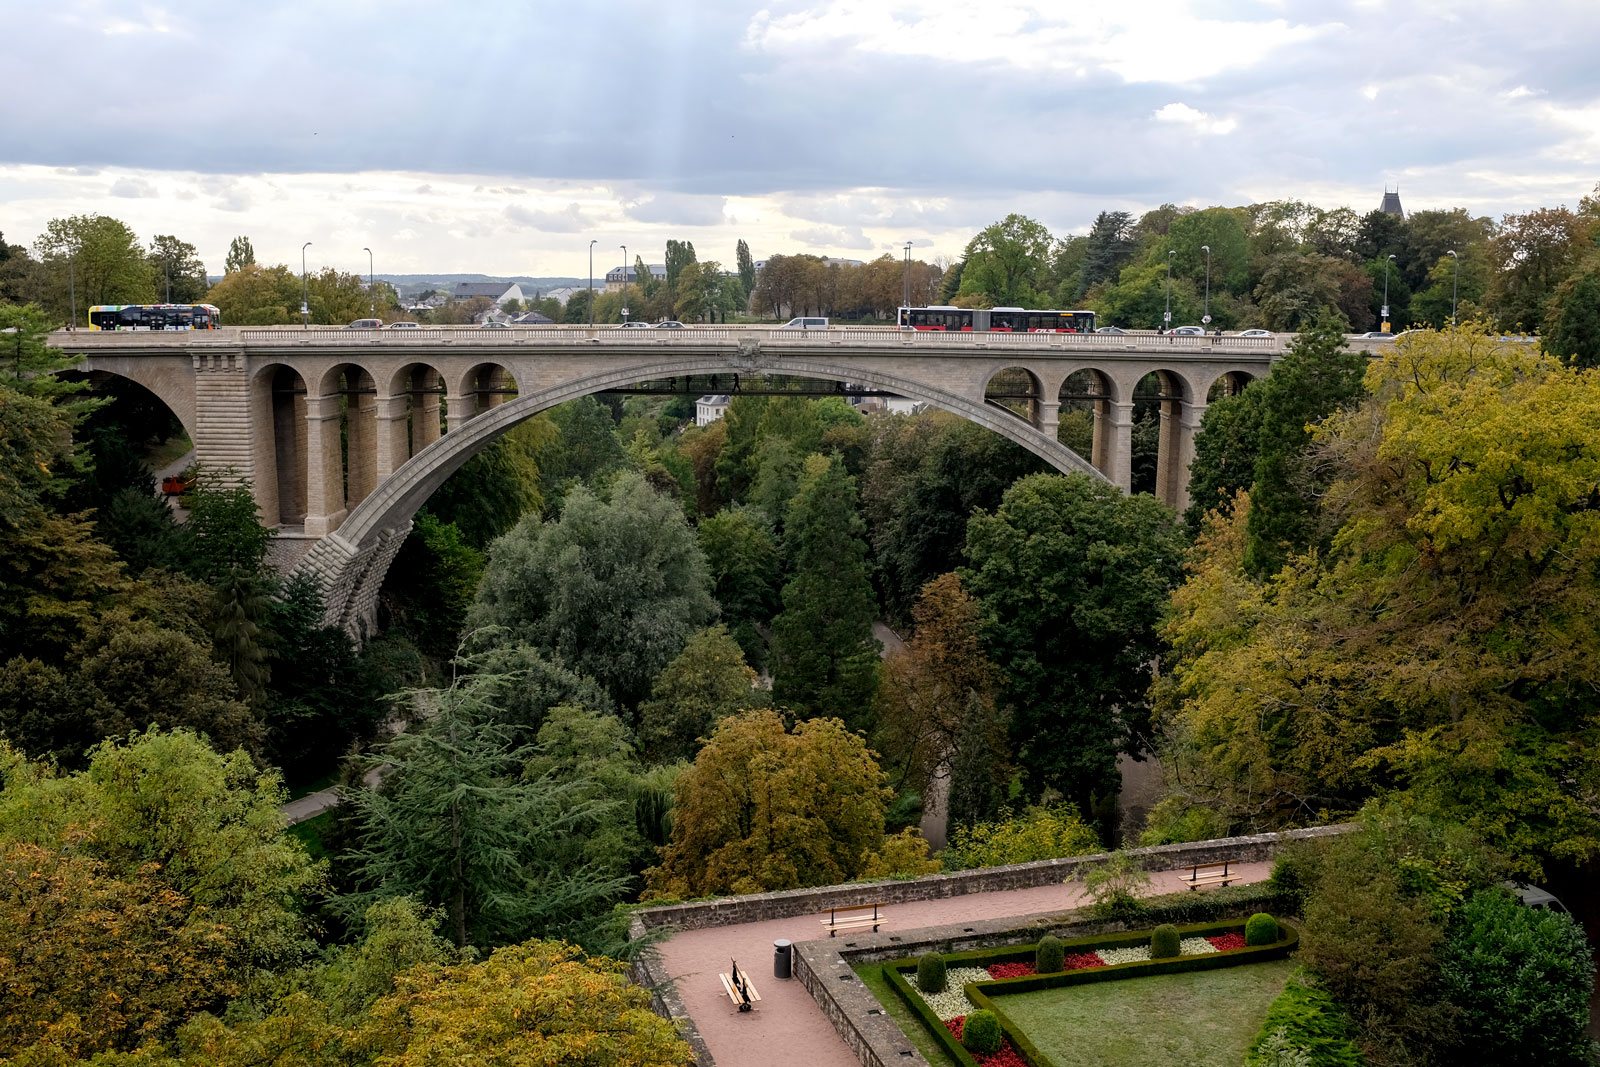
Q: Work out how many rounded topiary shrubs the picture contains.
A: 5